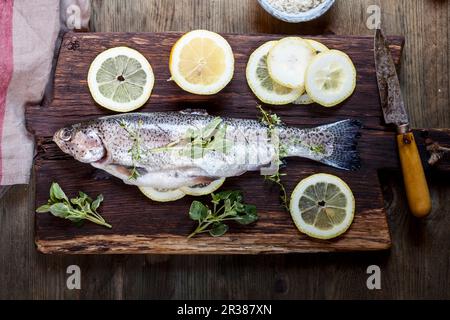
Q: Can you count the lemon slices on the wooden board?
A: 9